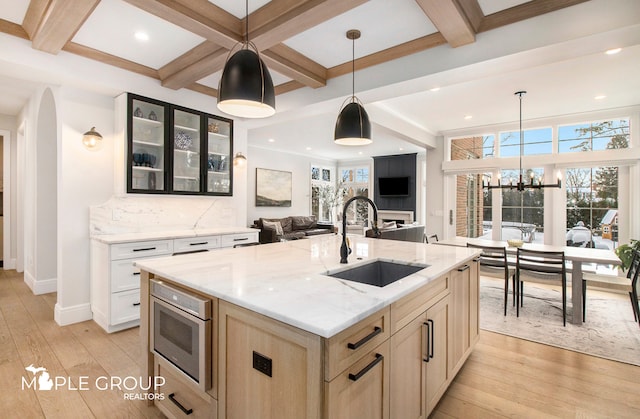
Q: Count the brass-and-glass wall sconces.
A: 2